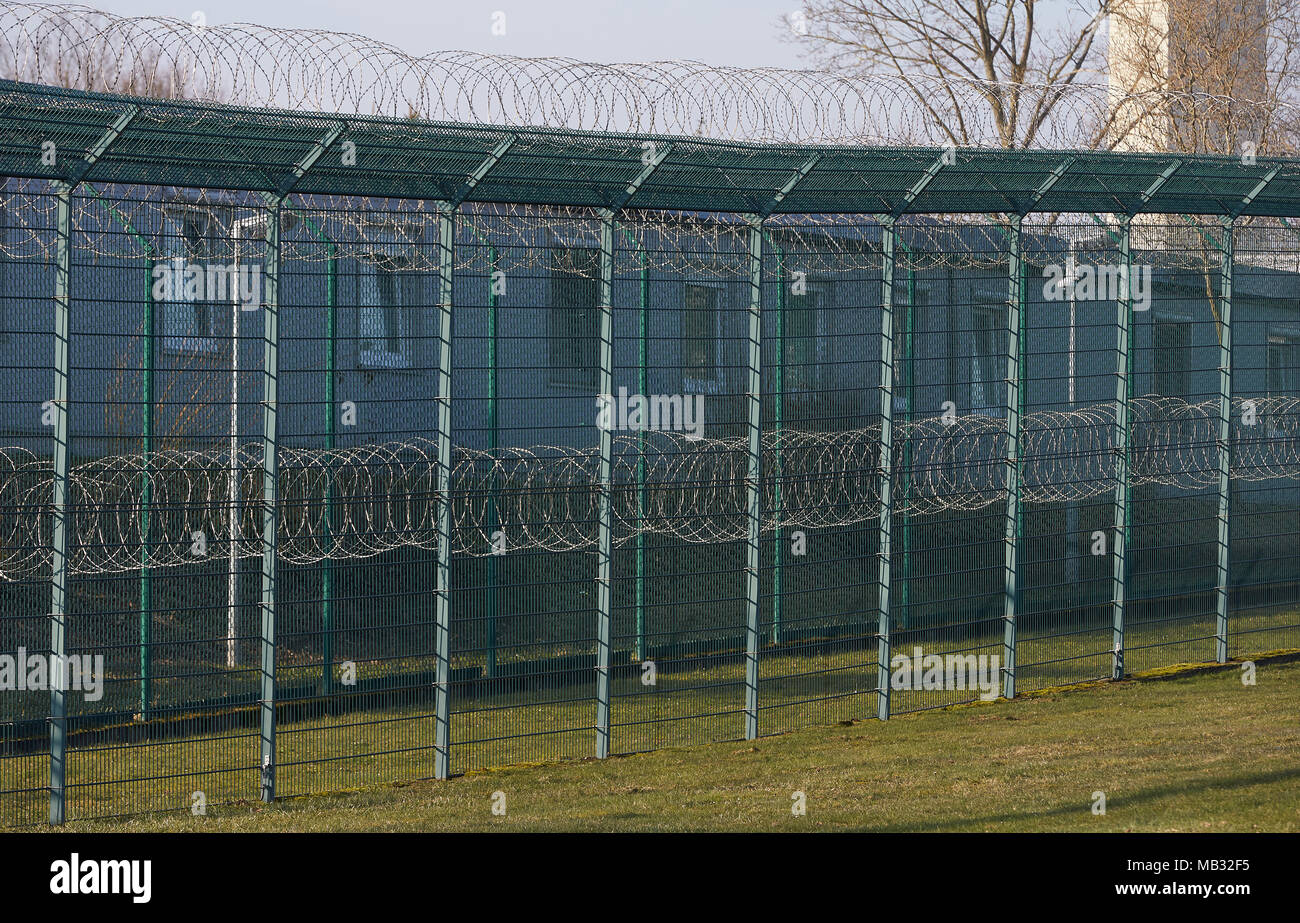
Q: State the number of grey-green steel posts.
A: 9